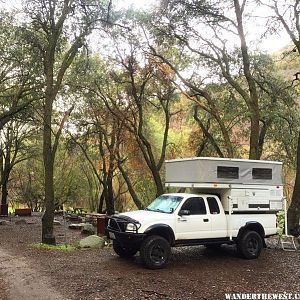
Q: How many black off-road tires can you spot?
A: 3